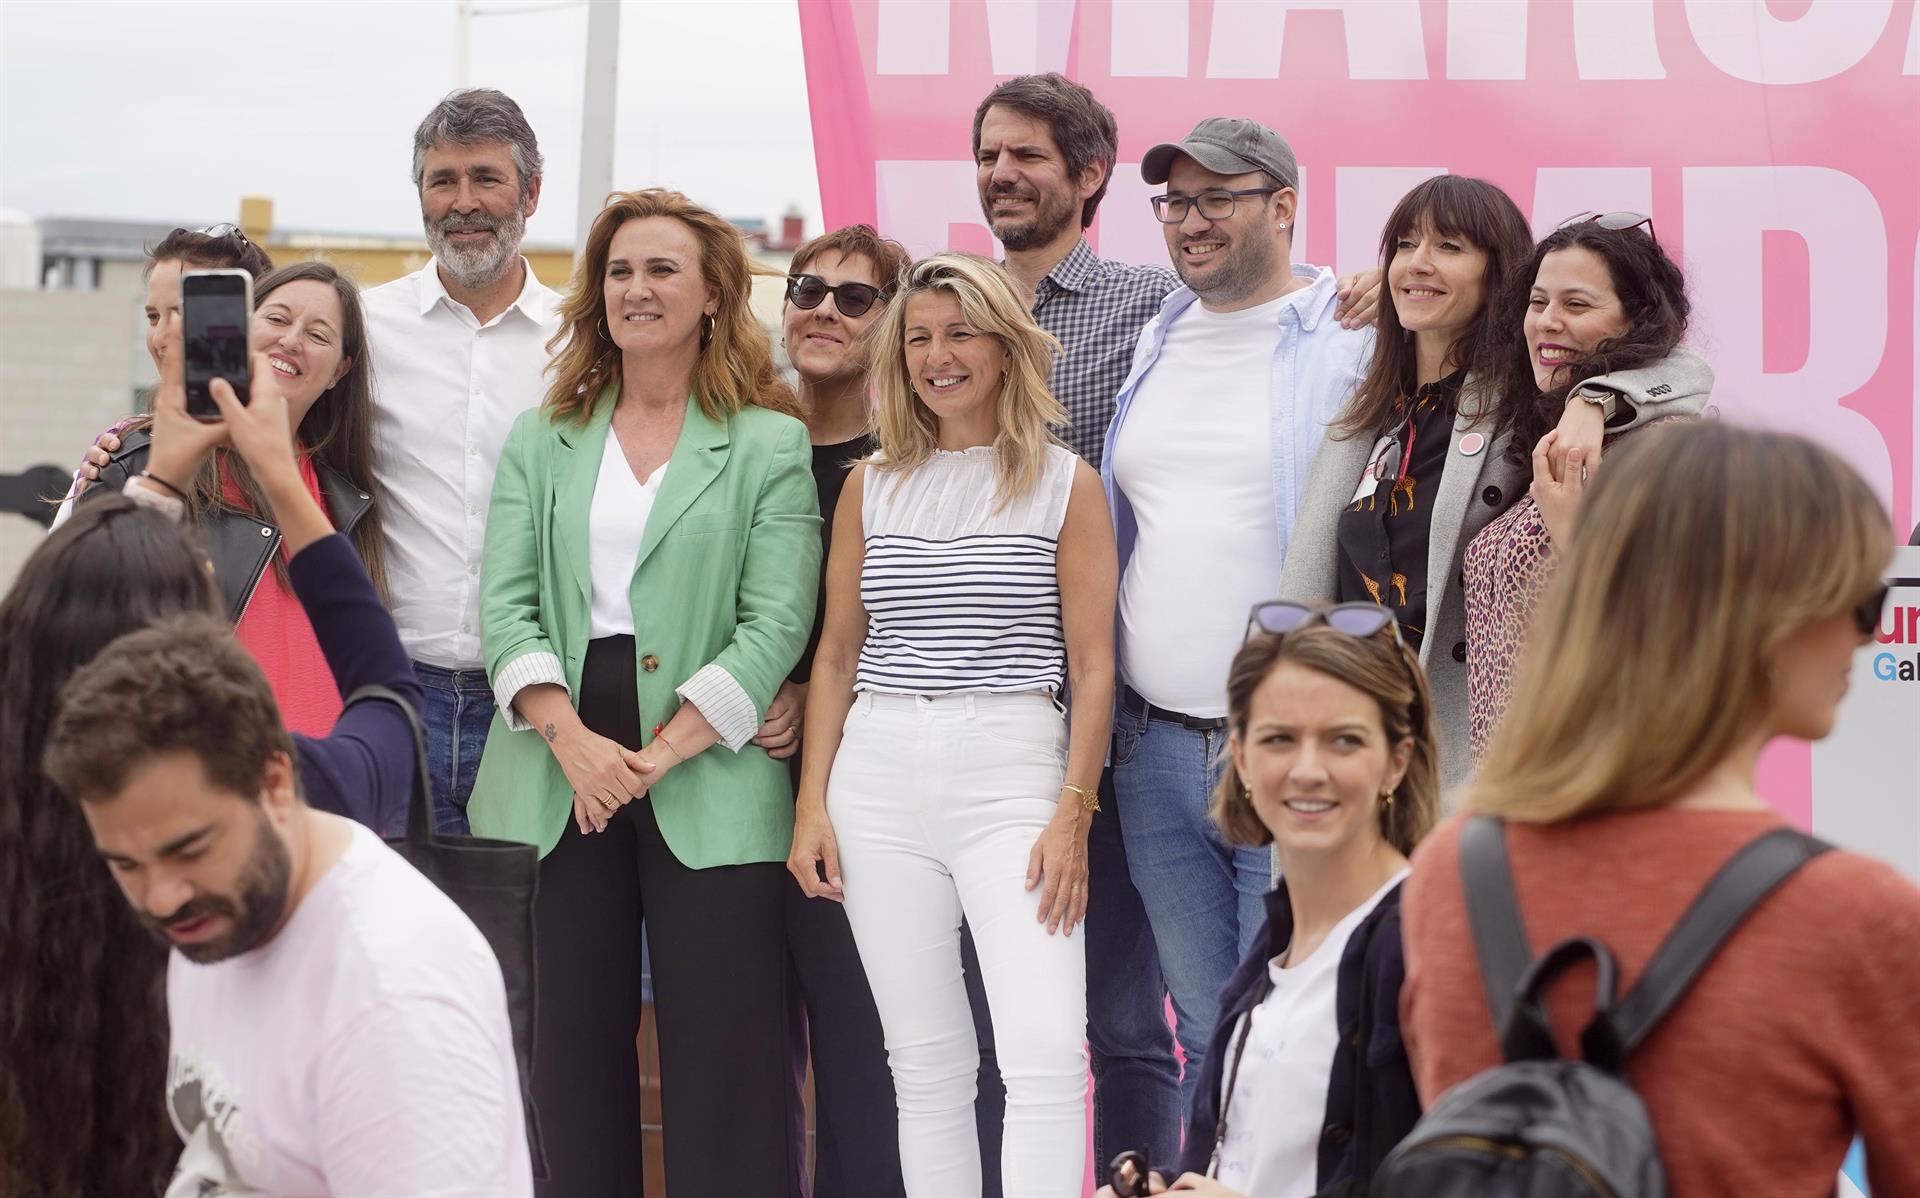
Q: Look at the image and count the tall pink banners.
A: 1